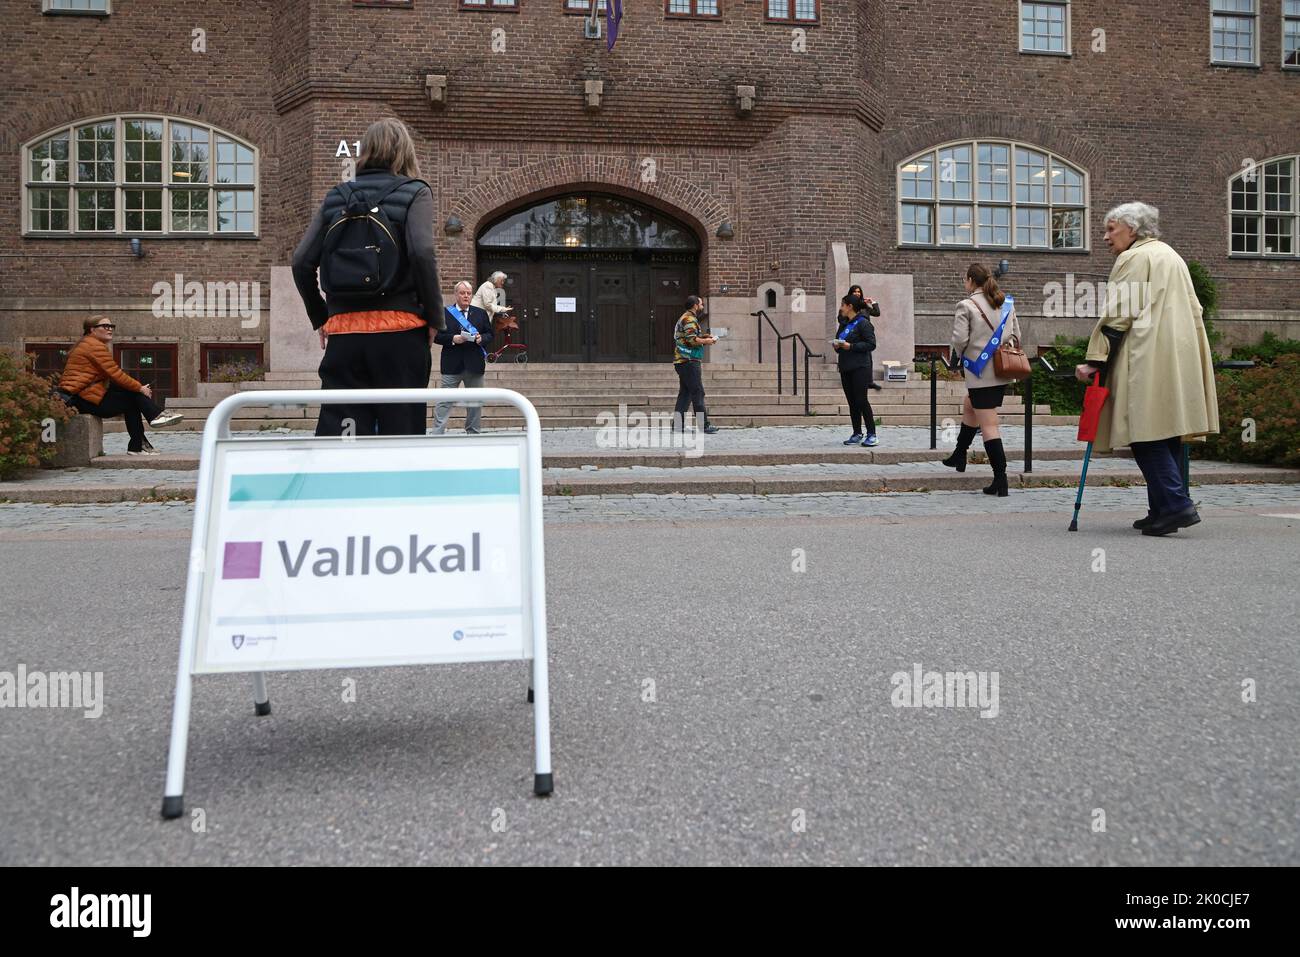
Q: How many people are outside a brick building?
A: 9